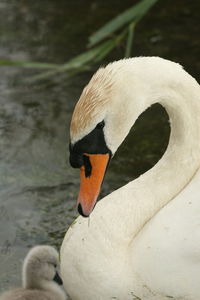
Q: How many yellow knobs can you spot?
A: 0